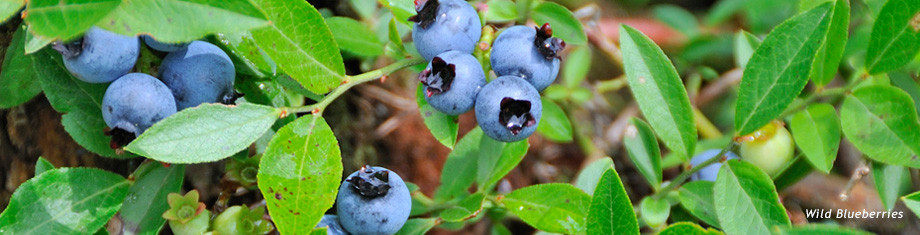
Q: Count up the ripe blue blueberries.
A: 11